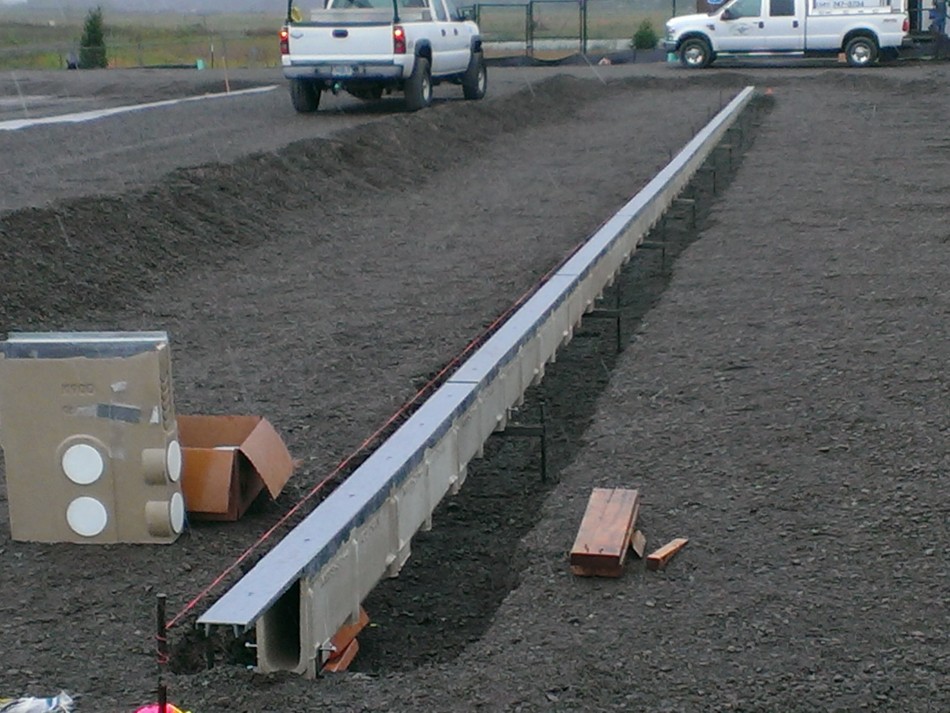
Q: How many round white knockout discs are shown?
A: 4